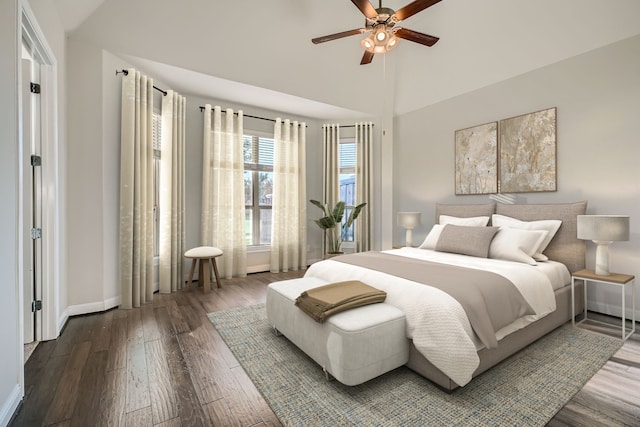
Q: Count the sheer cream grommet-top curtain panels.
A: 6